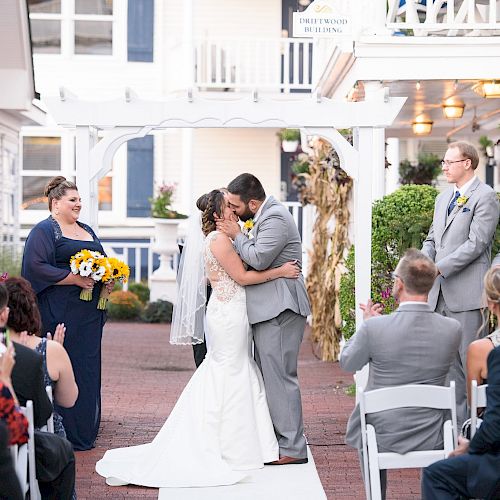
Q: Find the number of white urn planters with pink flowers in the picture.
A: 1